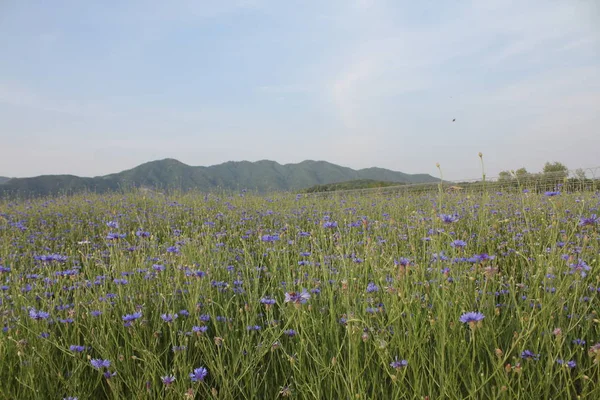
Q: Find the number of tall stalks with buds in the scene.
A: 2